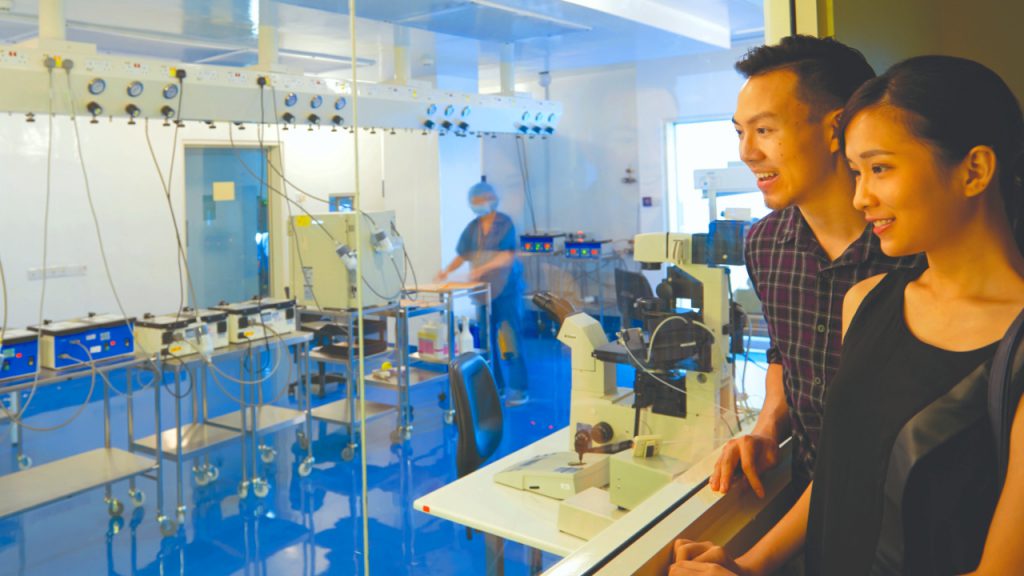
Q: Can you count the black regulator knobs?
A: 12